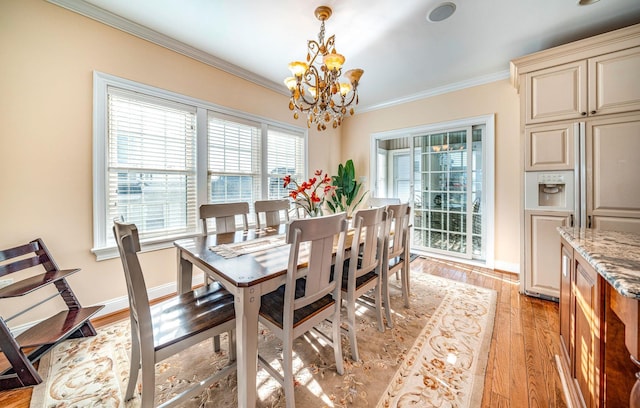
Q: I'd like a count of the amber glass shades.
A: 6